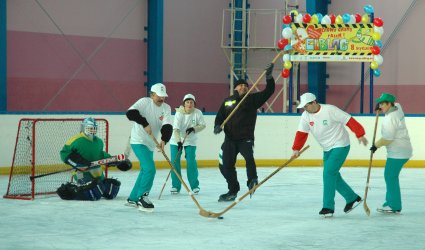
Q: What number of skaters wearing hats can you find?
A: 5